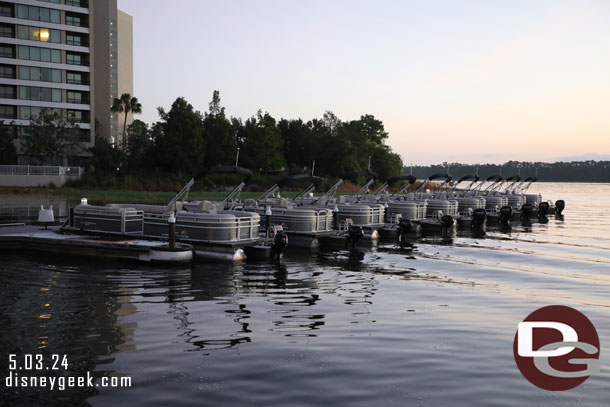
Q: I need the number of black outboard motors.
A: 9